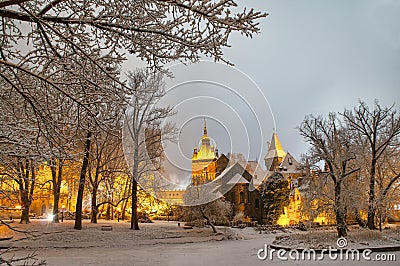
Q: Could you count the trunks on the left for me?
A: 5